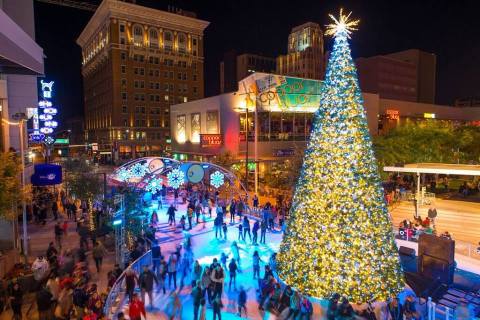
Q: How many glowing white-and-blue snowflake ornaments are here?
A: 5